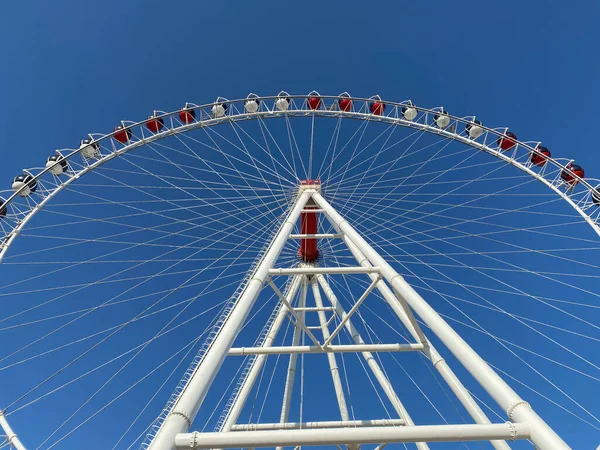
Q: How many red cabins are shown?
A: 9